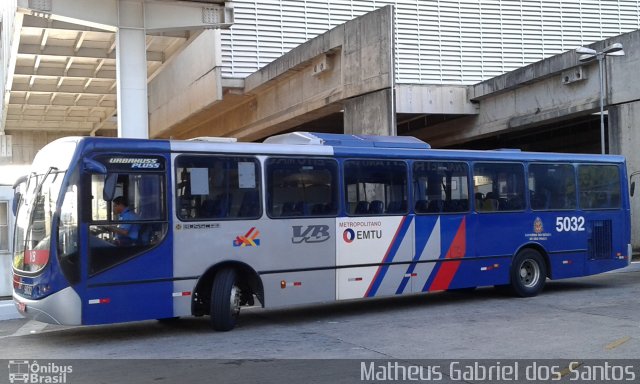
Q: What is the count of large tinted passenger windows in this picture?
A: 7